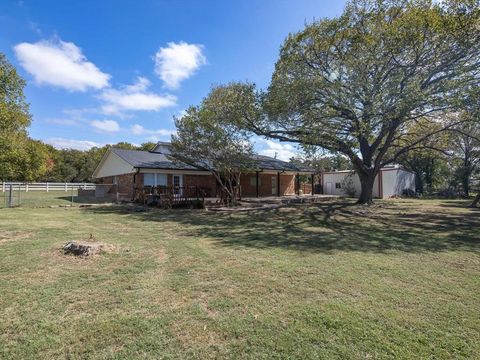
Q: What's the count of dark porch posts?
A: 4